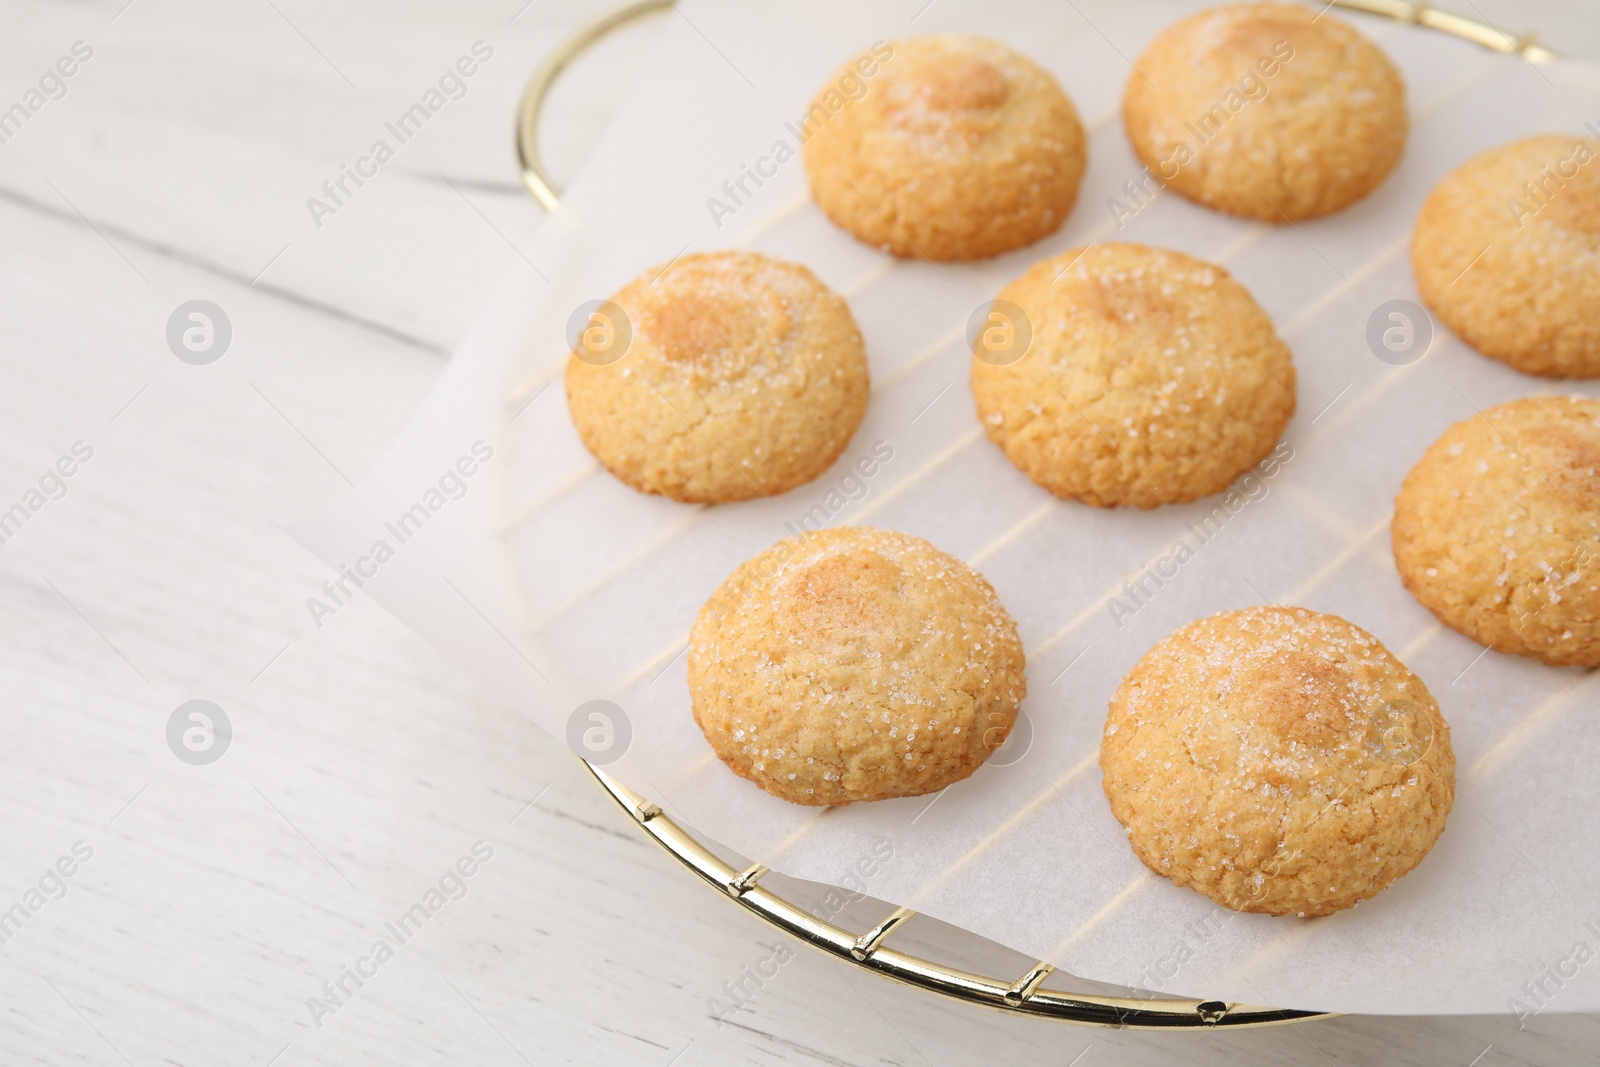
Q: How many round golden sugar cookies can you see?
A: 8